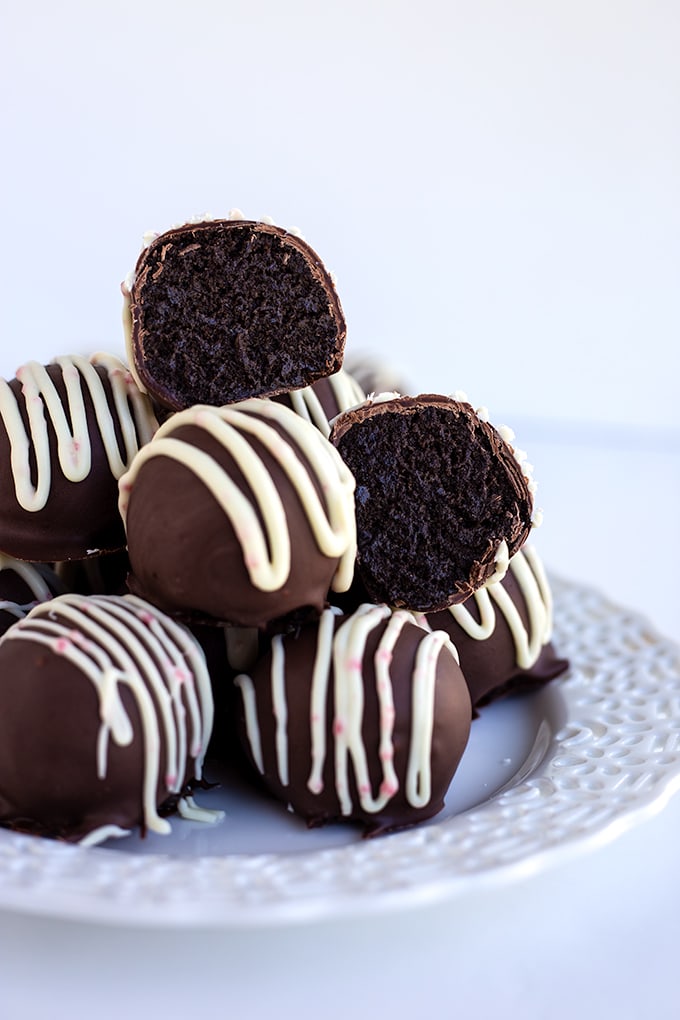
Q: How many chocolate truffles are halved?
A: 2